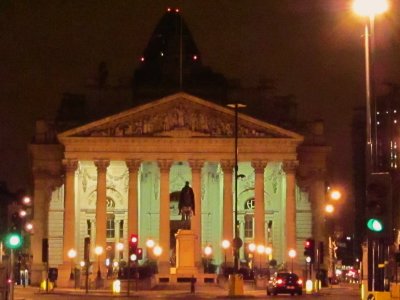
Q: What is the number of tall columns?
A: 8